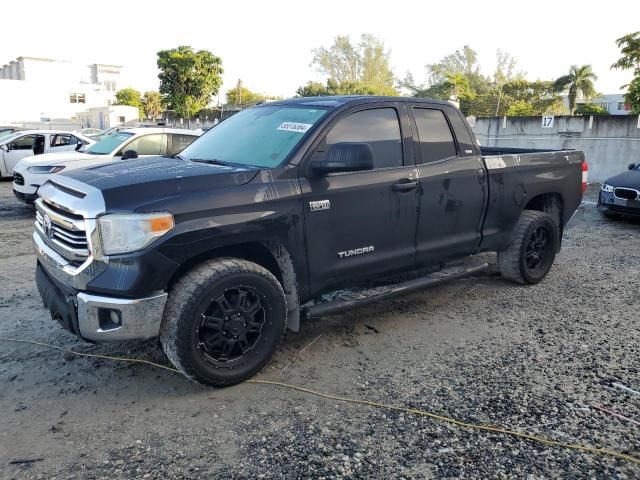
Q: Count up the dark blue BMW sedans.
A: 1